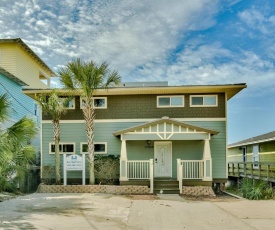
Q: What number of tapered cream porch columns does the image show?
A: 2